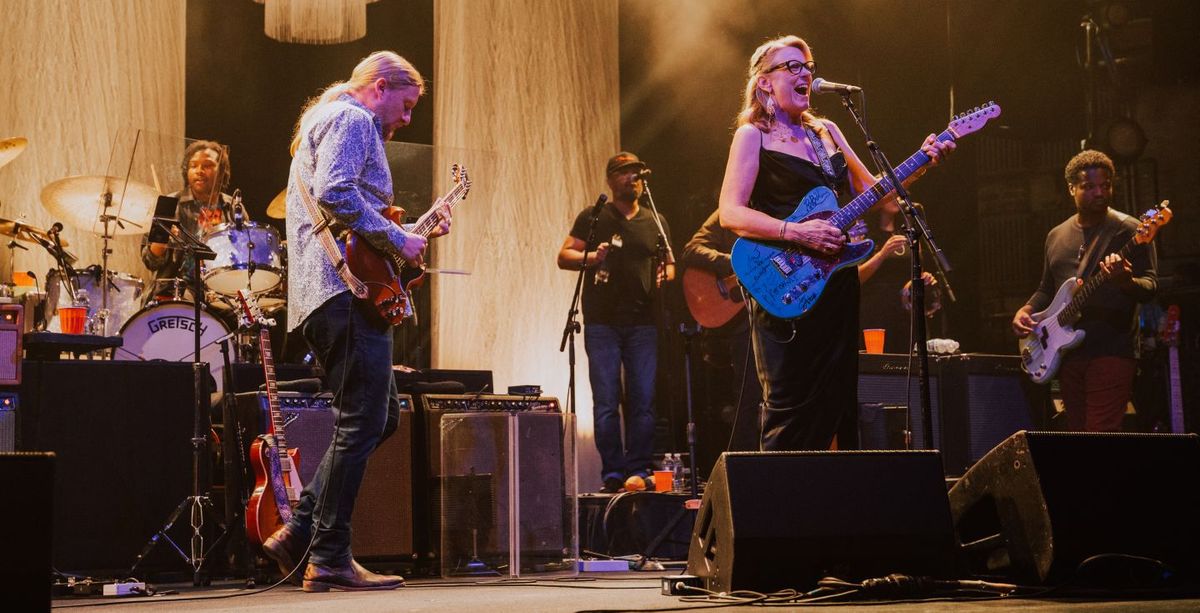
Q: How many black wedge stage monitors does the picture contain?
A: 2